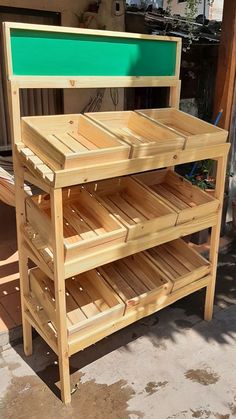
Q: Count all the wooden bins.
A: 9